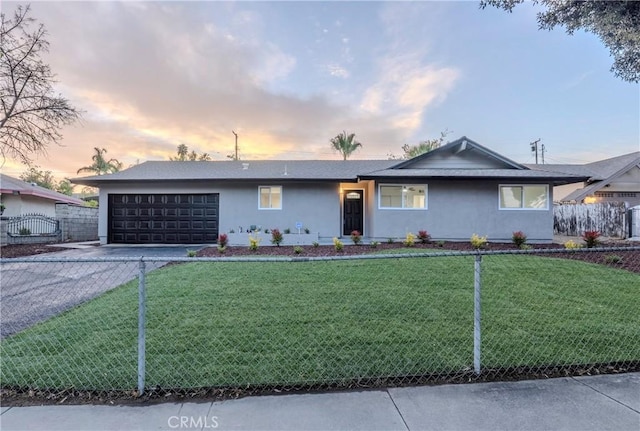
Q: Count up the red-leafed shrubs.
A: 6